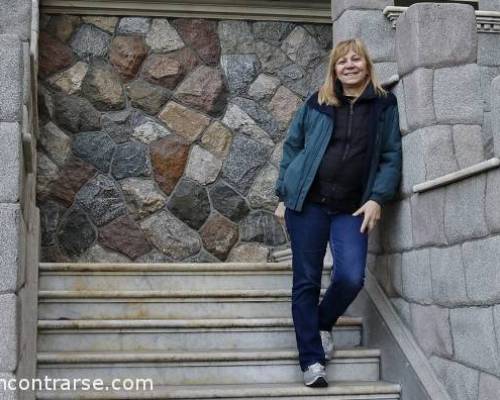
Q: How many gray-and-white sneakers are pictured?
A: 2